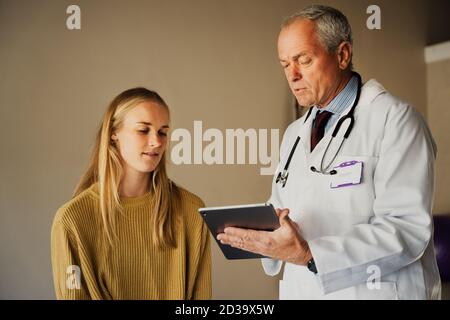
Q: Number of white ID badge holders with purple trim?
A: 1